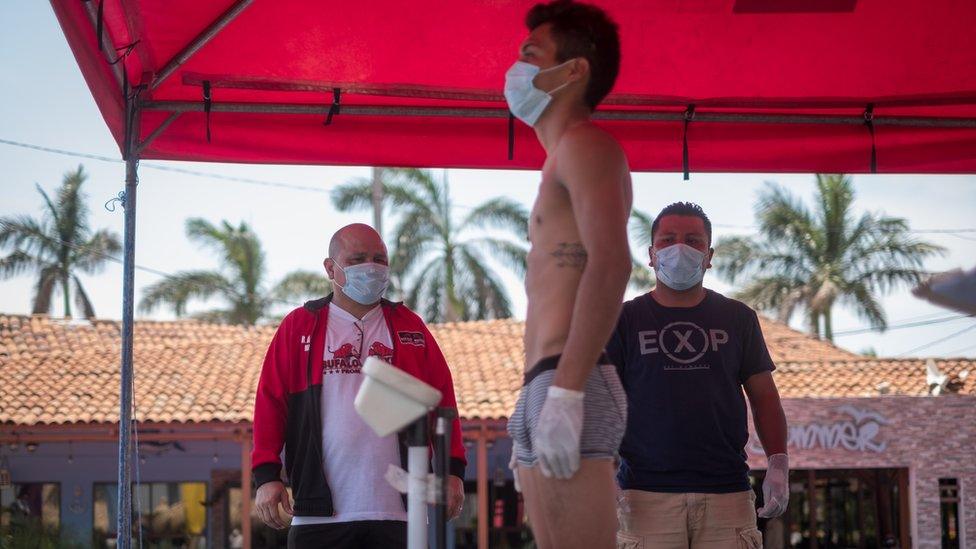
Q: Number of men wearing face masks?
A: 3